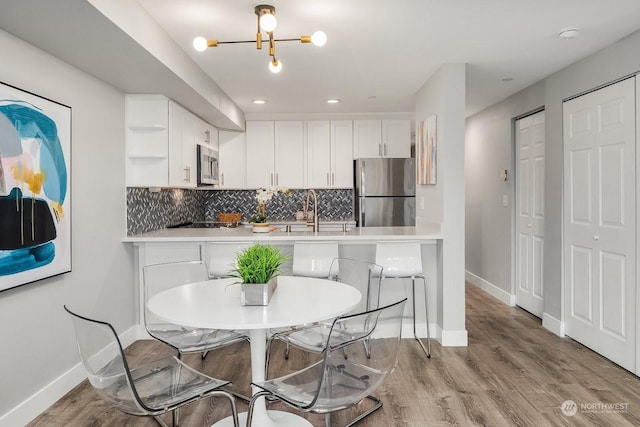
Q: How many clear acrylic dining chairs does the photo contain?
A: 4